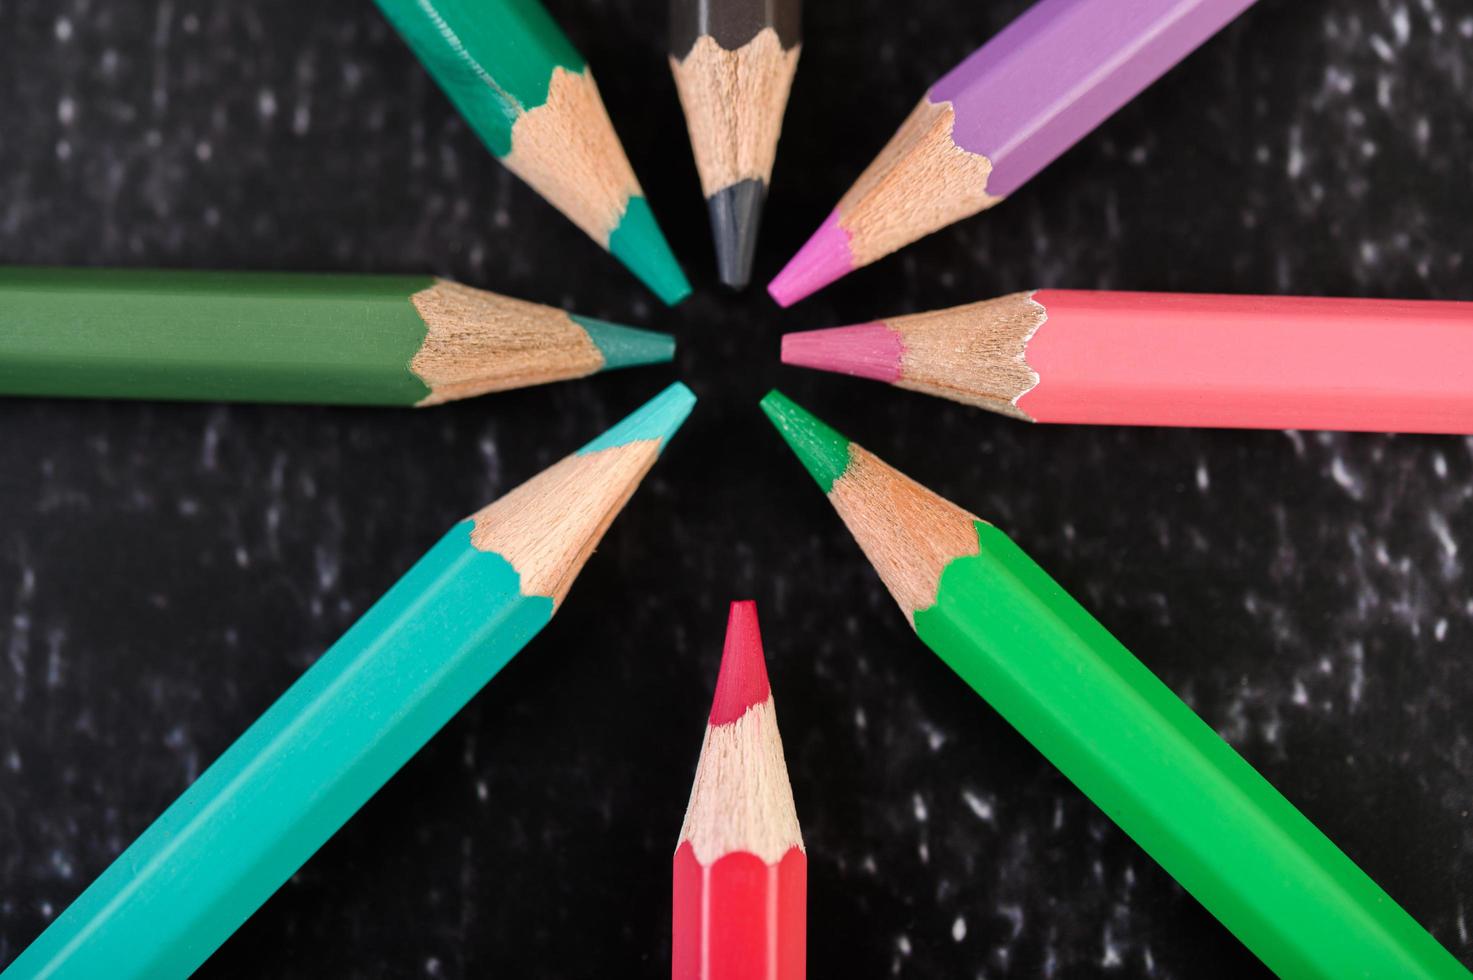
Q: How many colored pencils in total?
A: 8